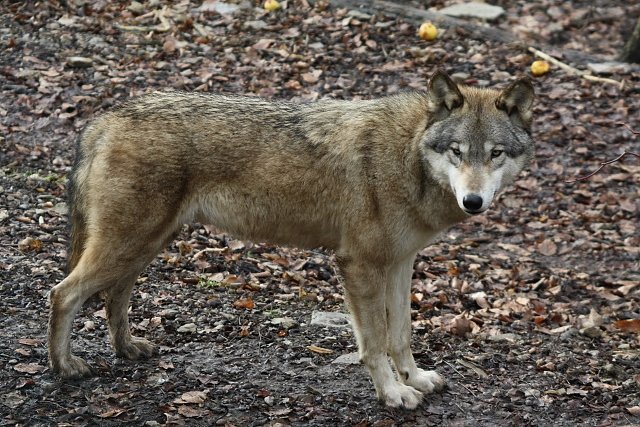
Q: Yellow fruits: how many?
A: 3